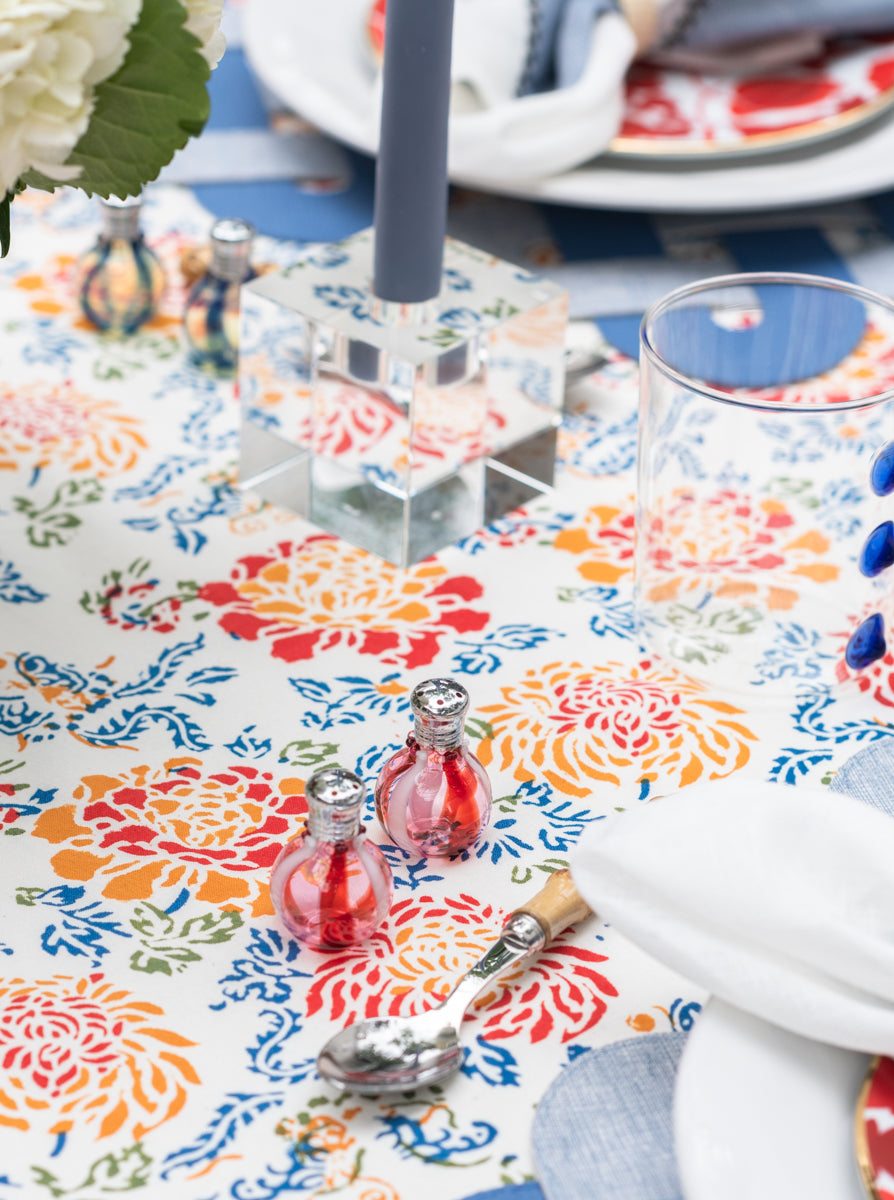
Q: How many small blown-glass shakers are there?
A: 4